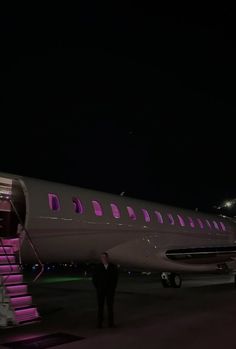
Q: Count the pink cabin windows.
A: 14